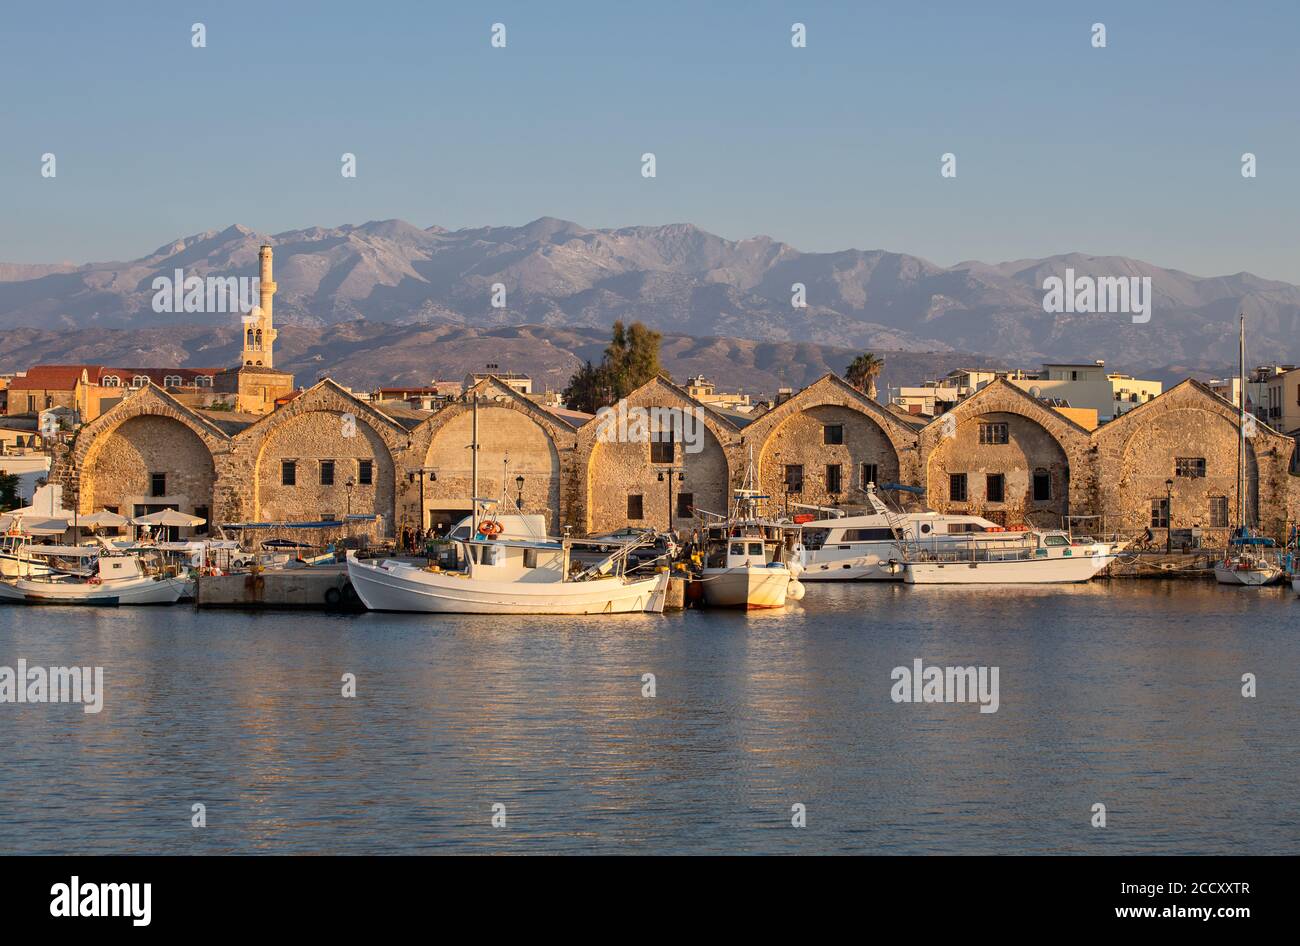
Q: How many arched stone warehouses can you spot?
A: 7